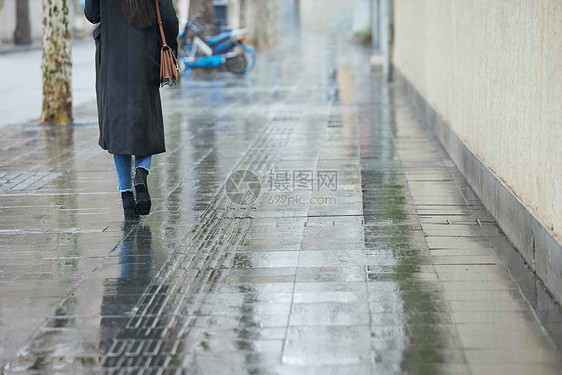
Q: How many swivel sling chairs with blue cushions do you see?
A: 0